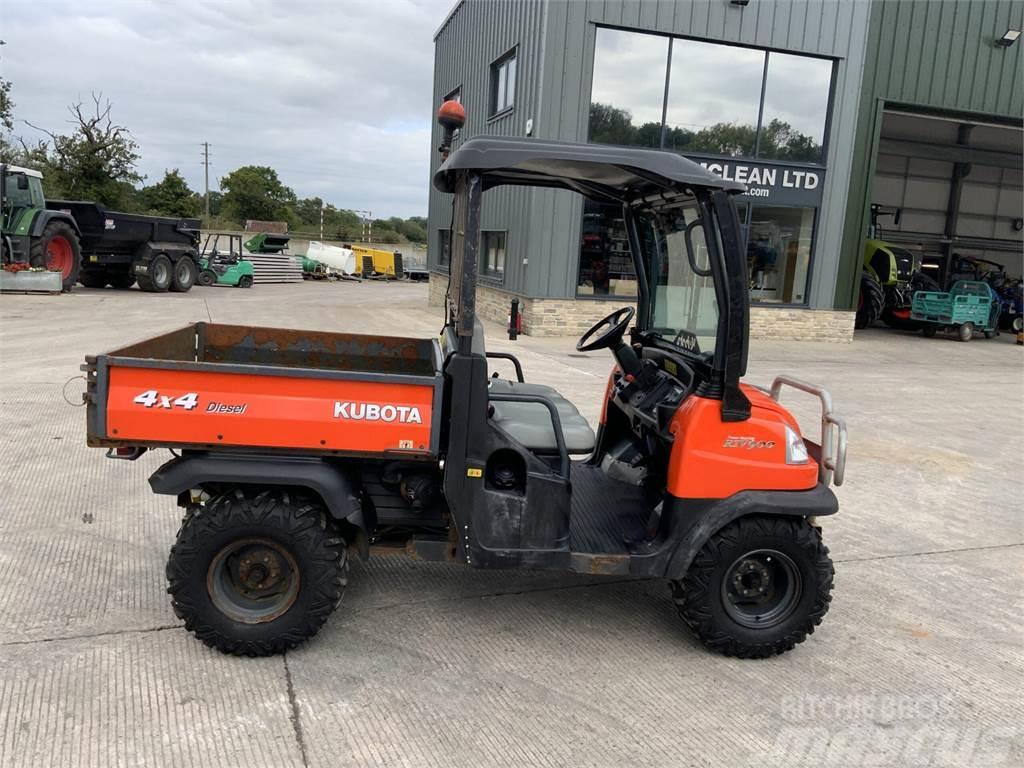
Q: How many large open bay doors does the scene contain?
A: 1